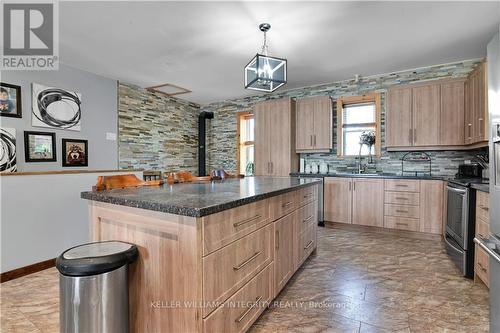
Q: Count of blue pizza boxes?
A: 0